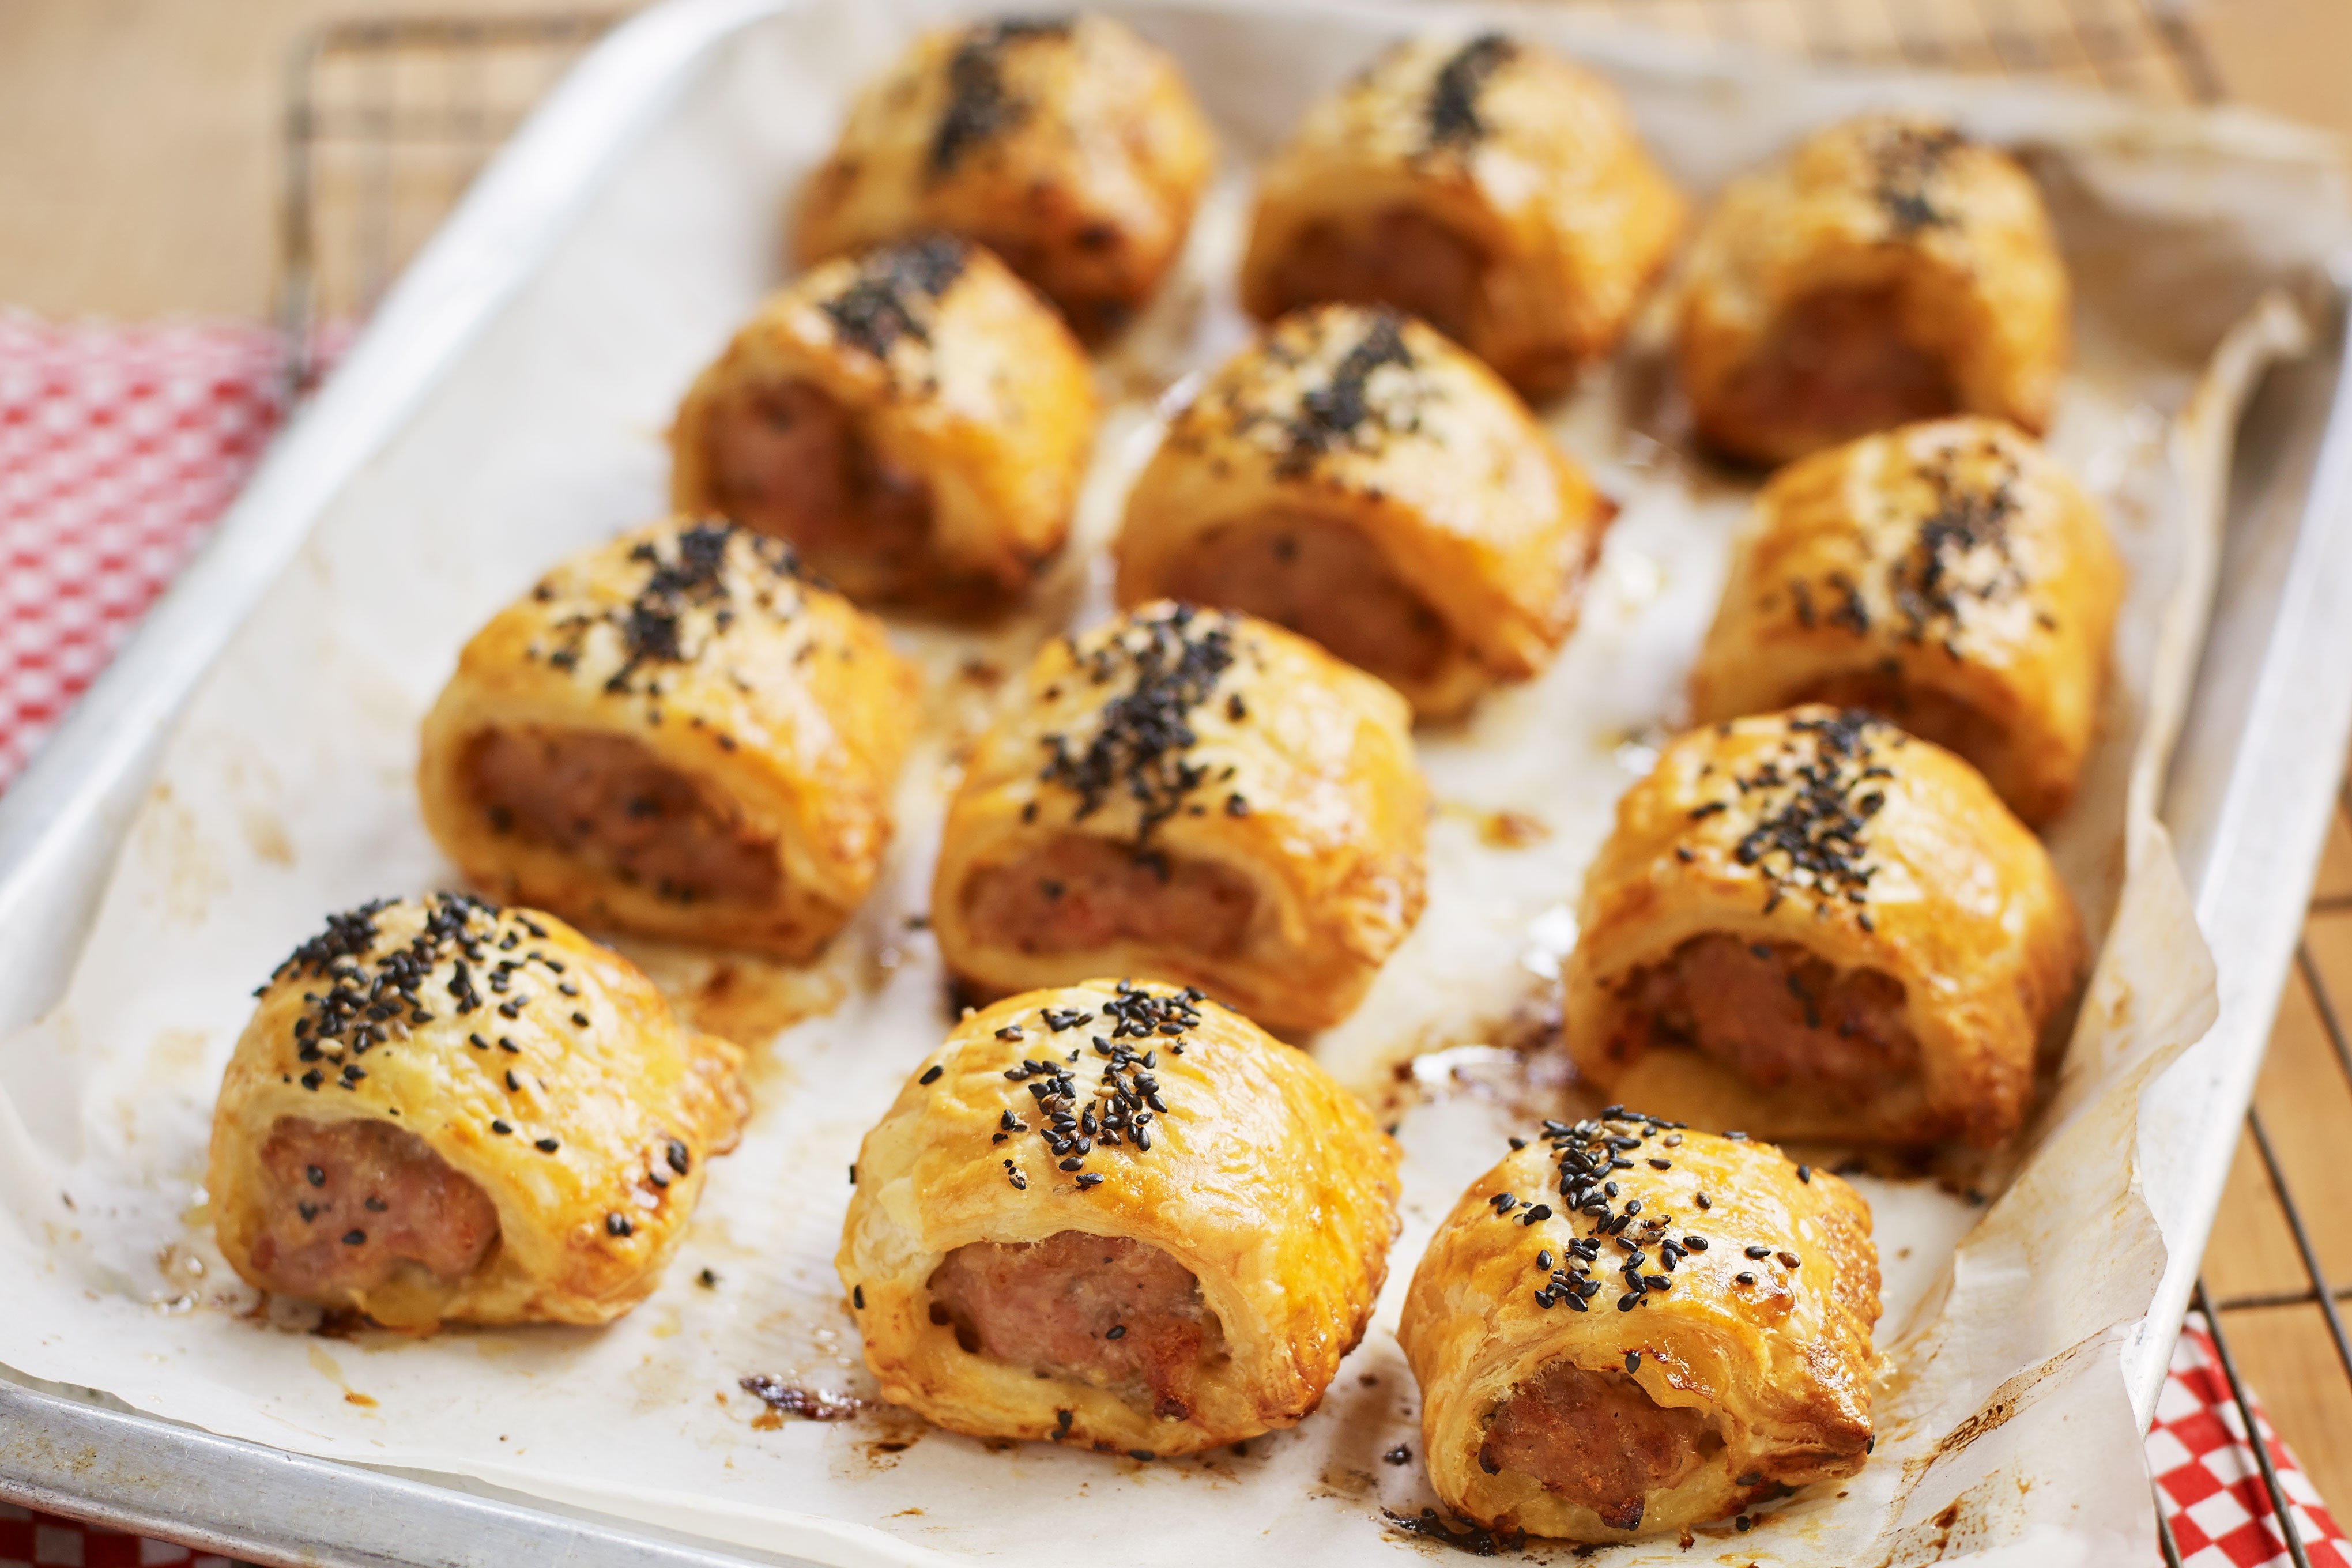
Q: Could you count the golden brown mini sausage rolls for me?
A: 12